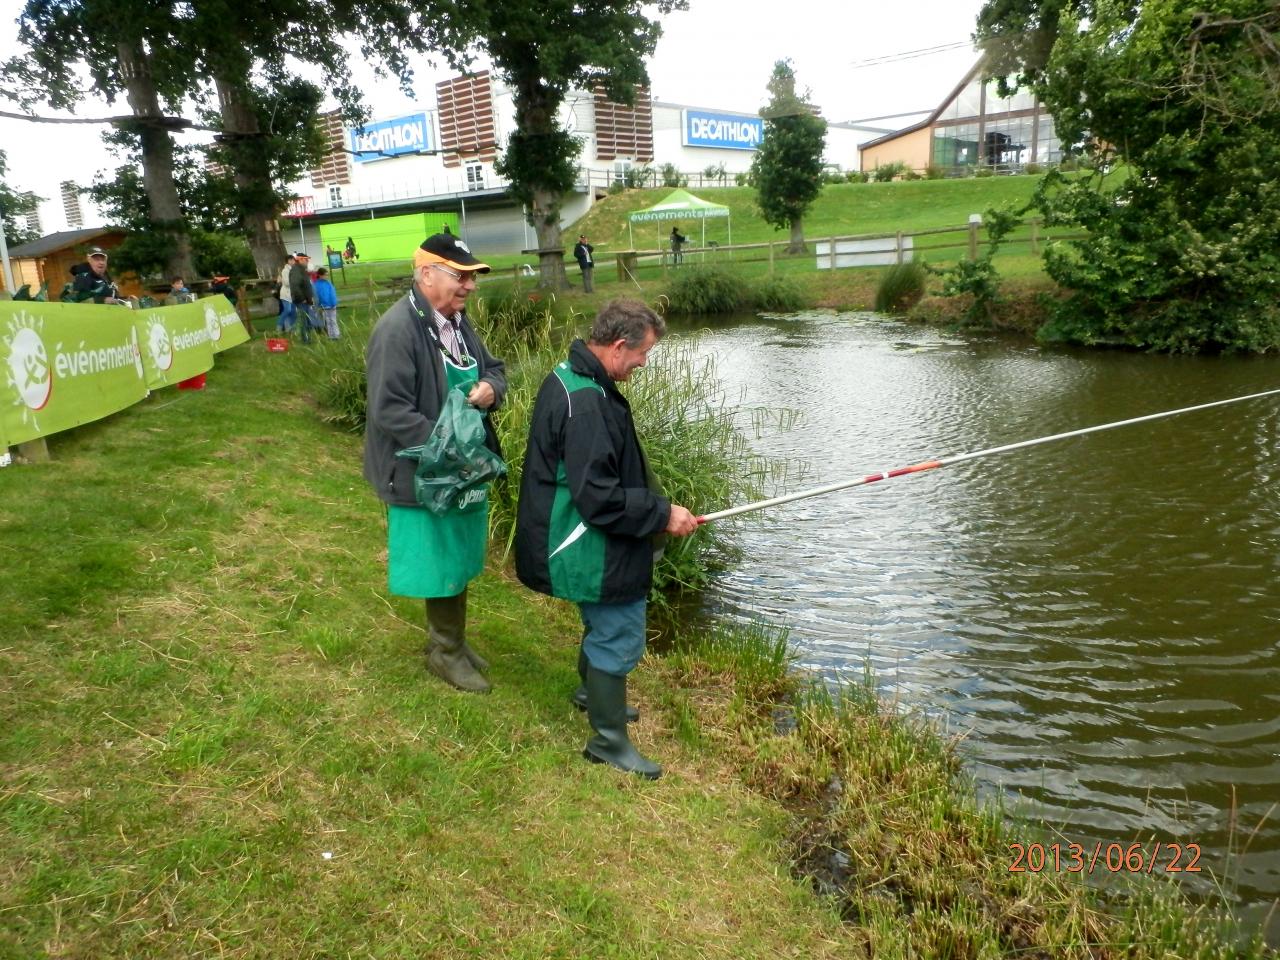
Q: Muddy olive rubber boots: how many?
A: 2